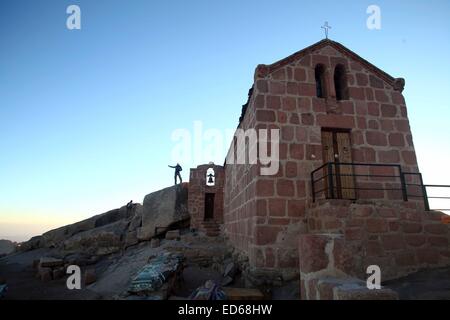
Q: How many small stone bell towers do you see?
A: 1